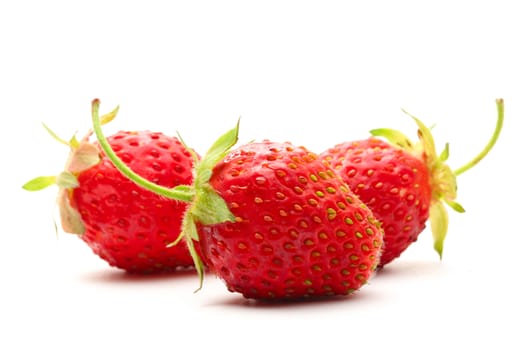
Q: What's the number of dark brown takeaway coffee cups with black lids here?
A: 0